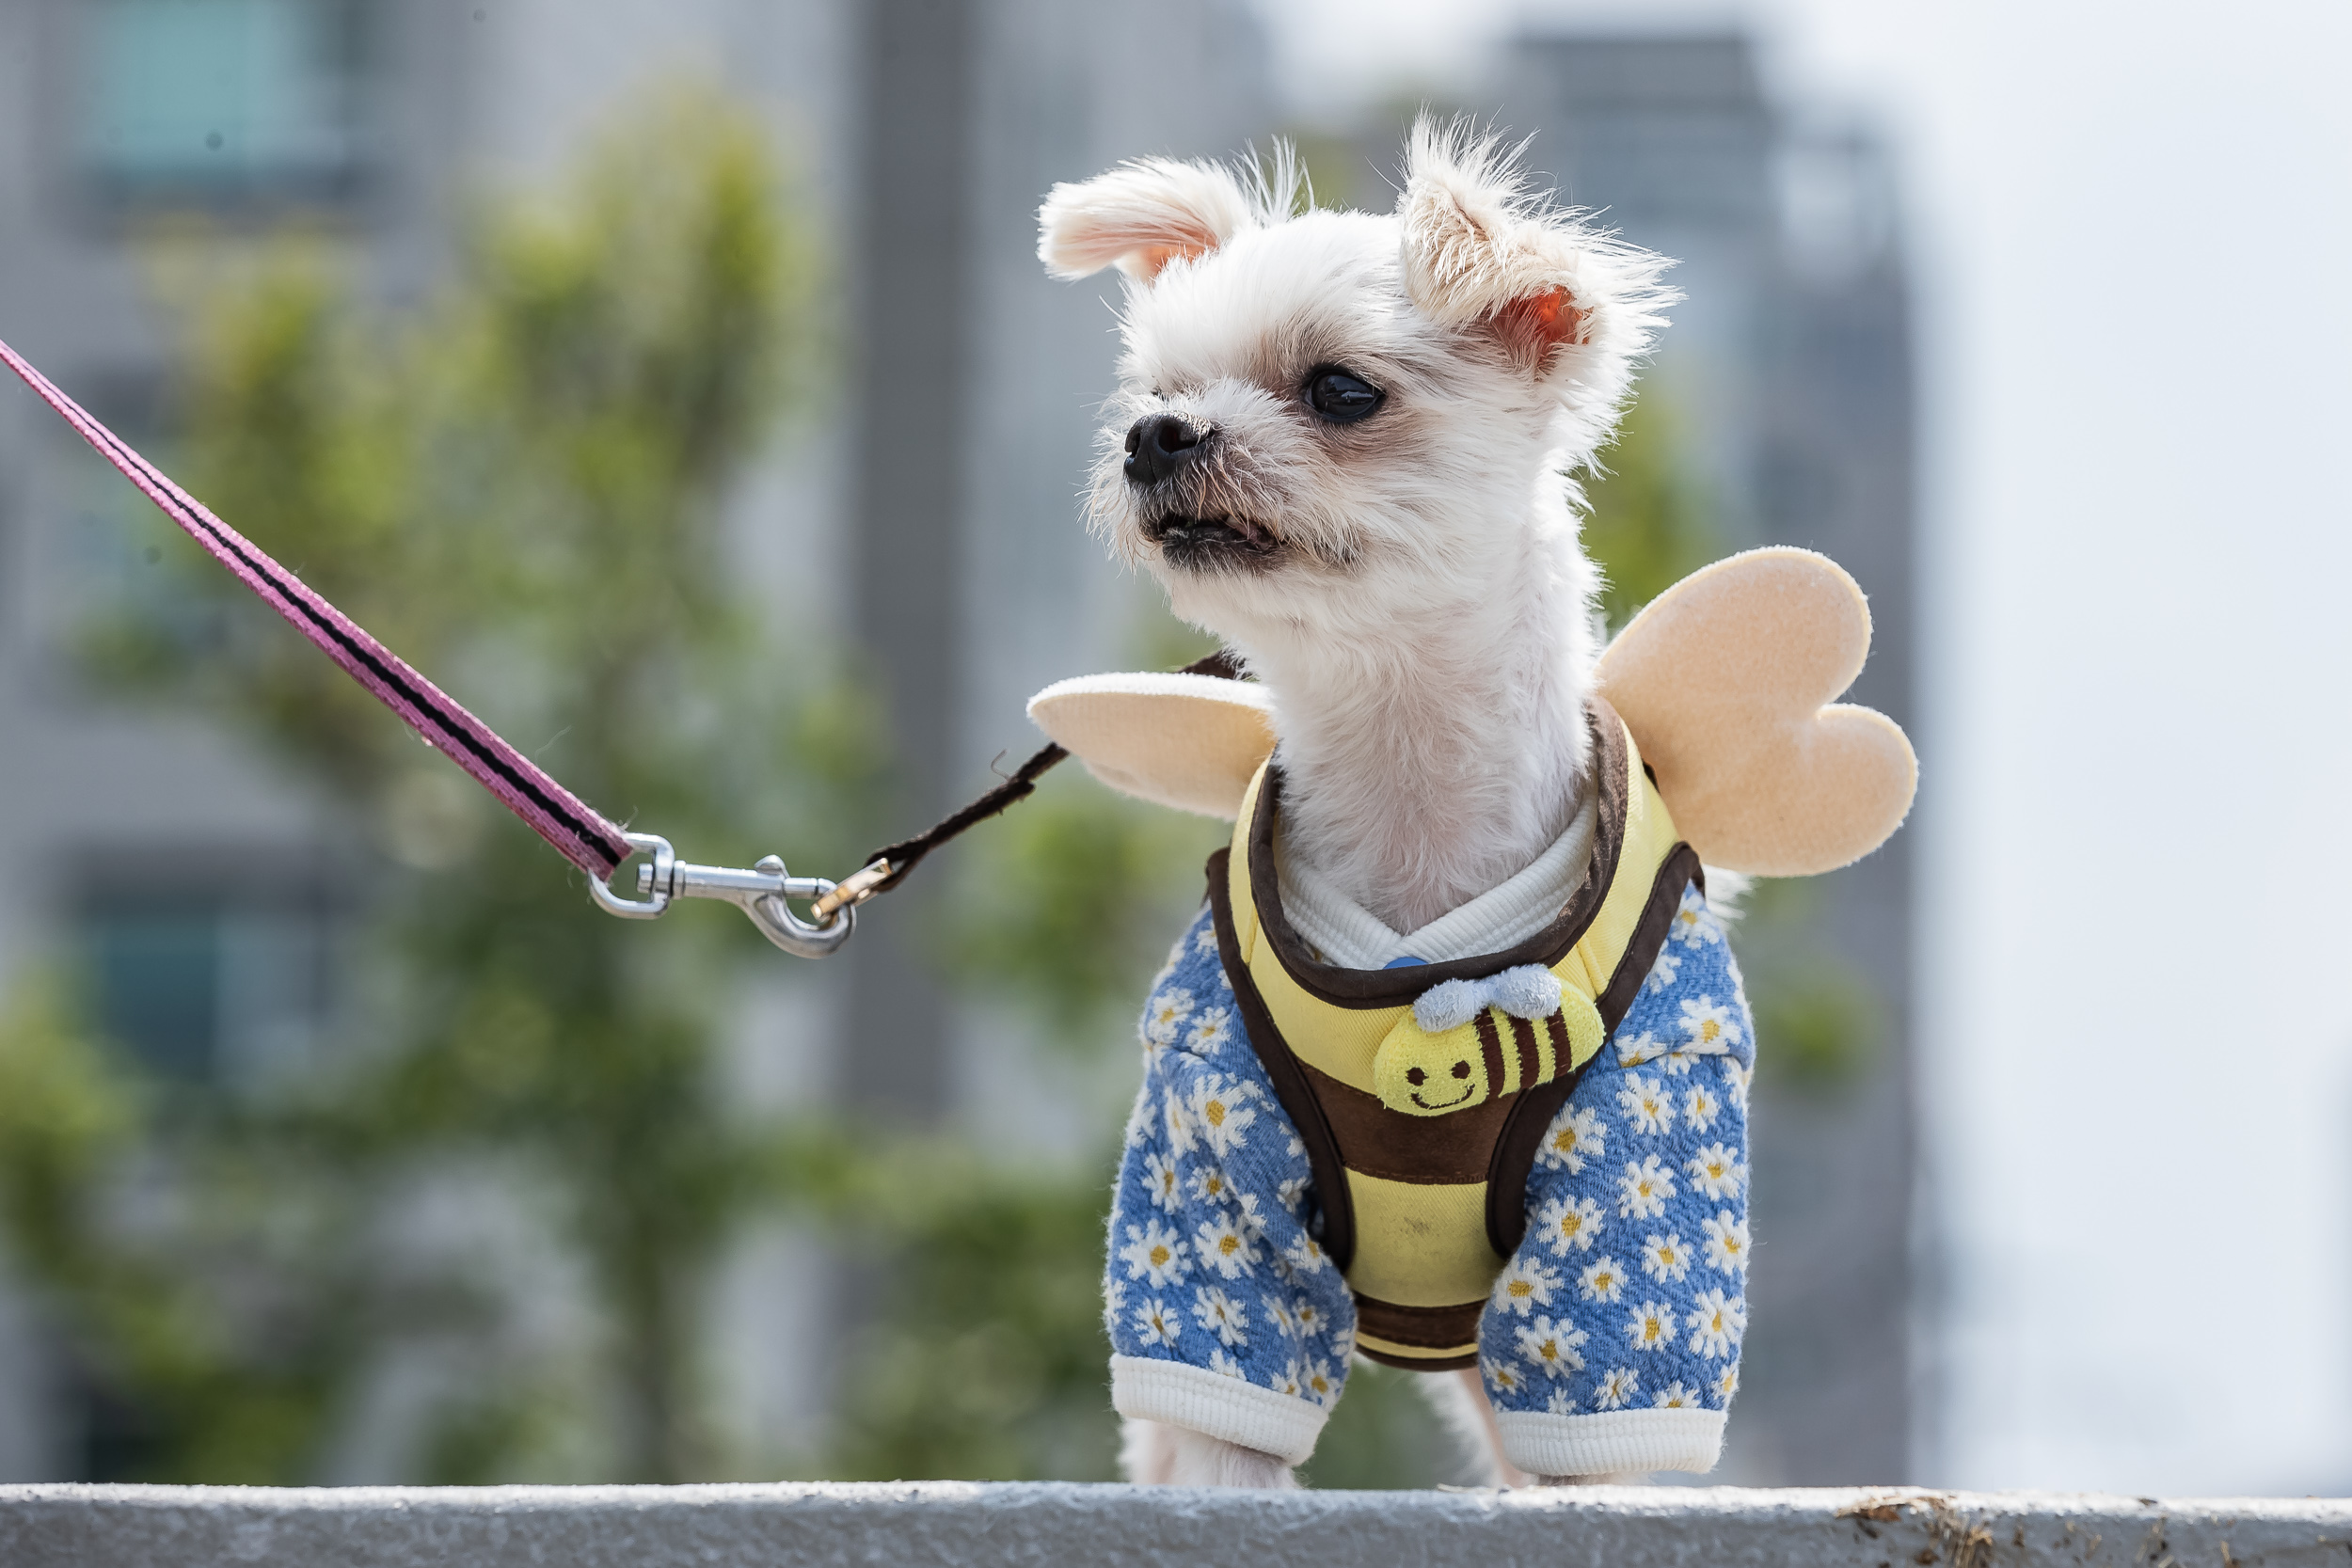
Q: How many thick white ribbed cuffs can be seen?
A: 2